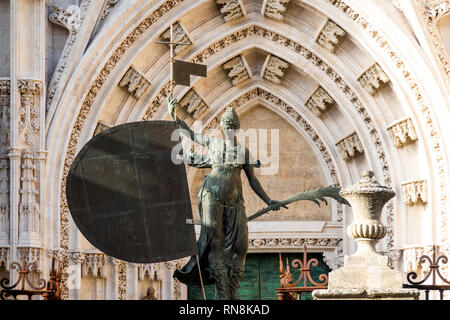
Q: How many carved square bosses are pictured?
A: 14